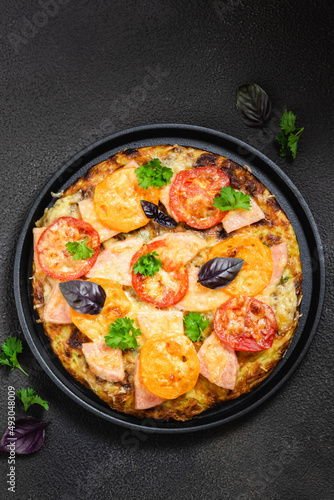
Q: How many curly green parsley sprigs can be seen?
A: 9